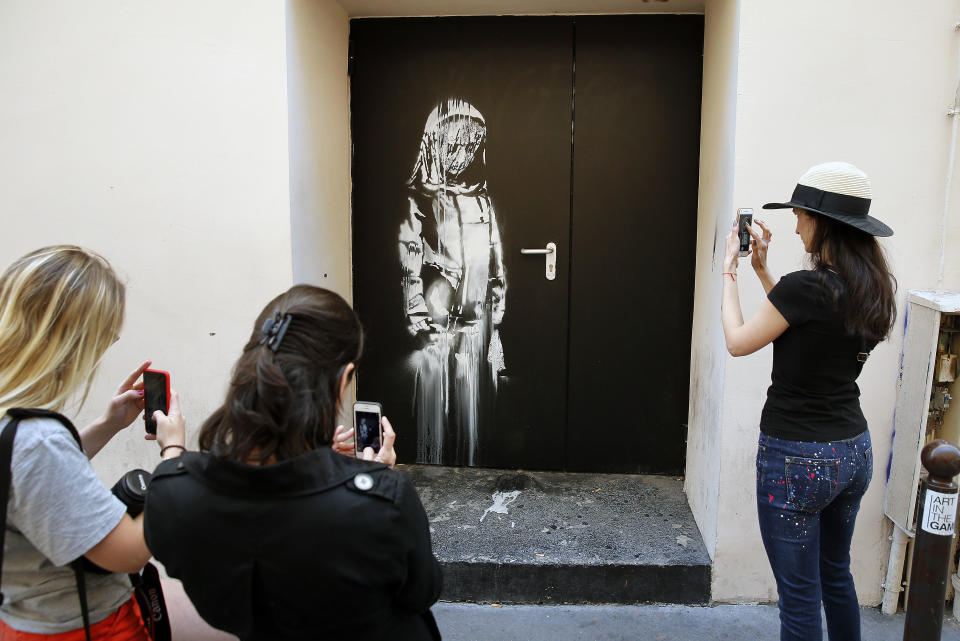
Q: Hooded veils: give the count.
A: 1